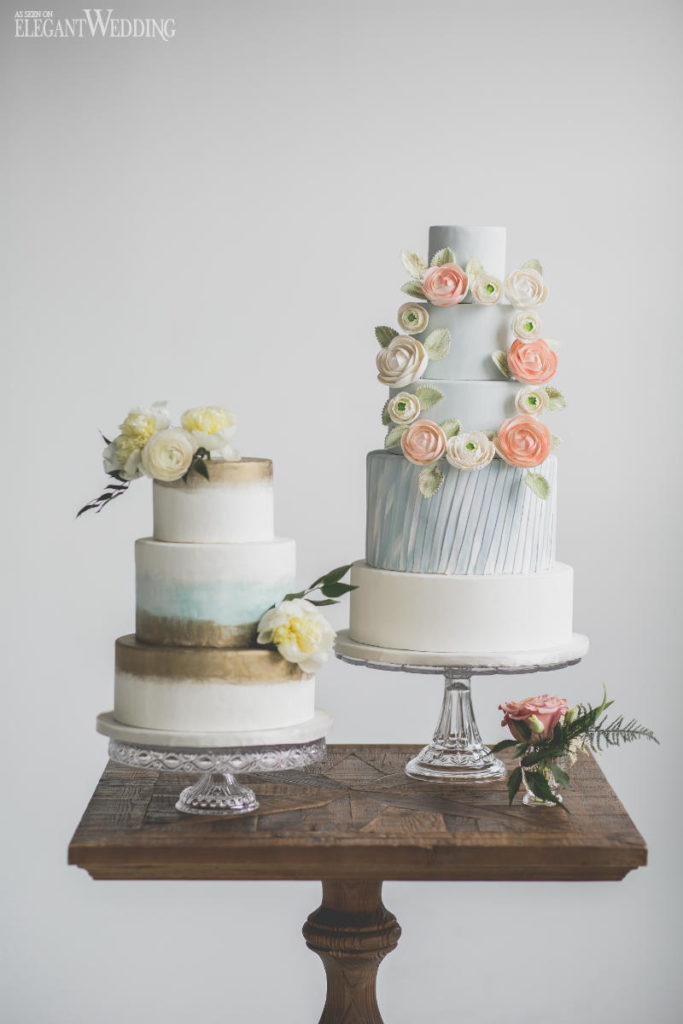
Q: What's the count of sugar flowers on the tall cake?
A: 12